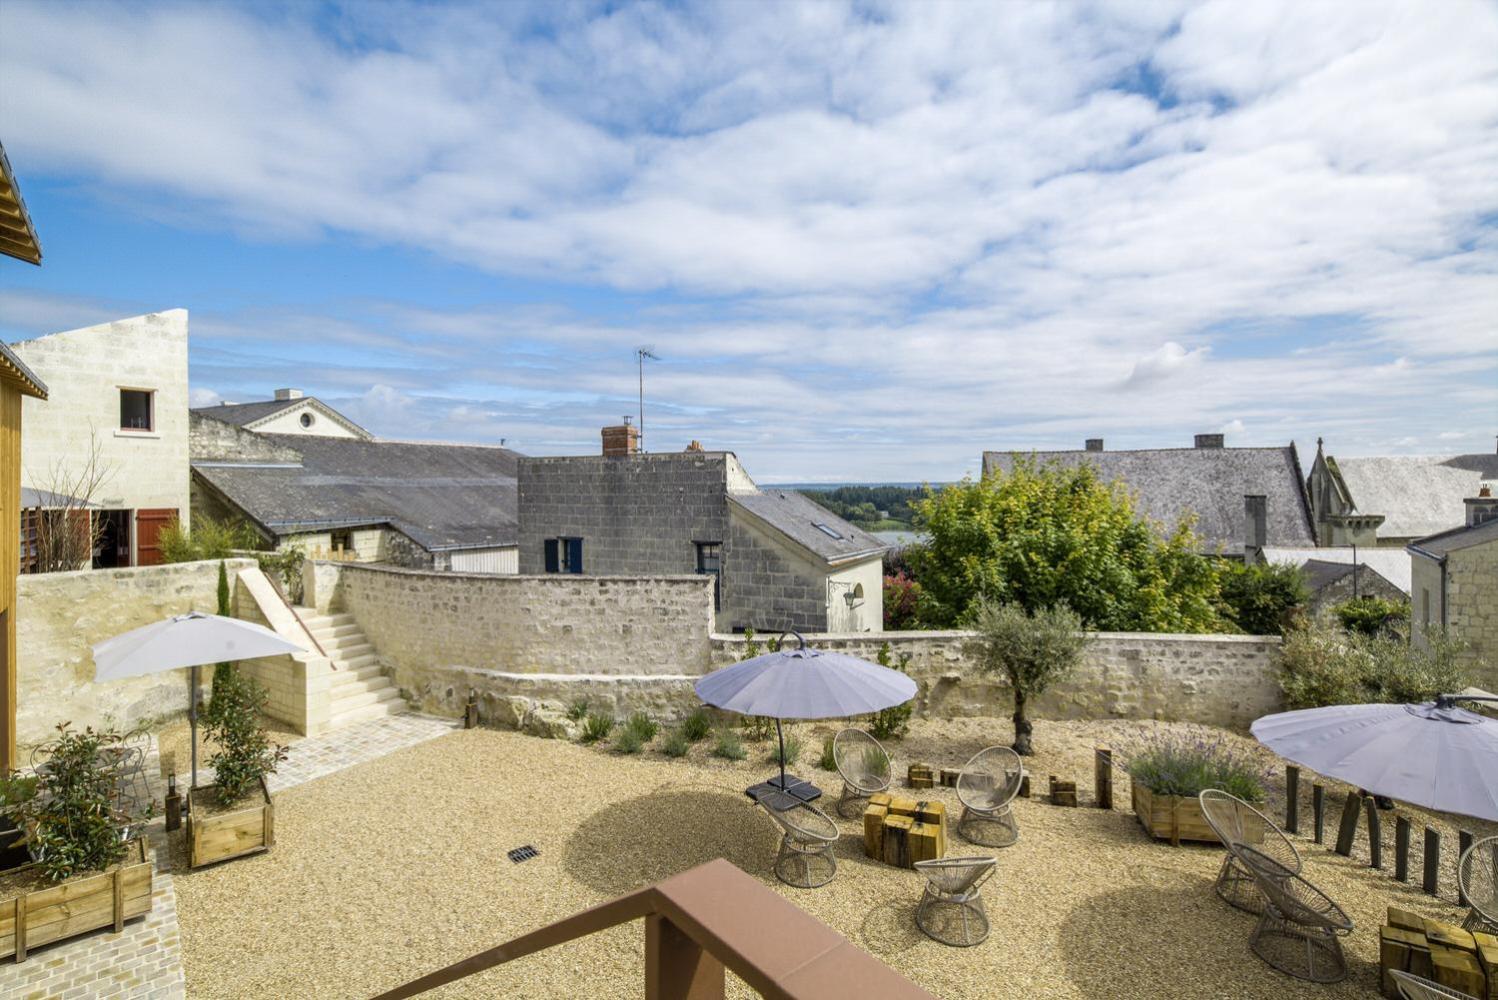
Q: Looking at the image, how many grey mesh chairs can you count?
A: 8